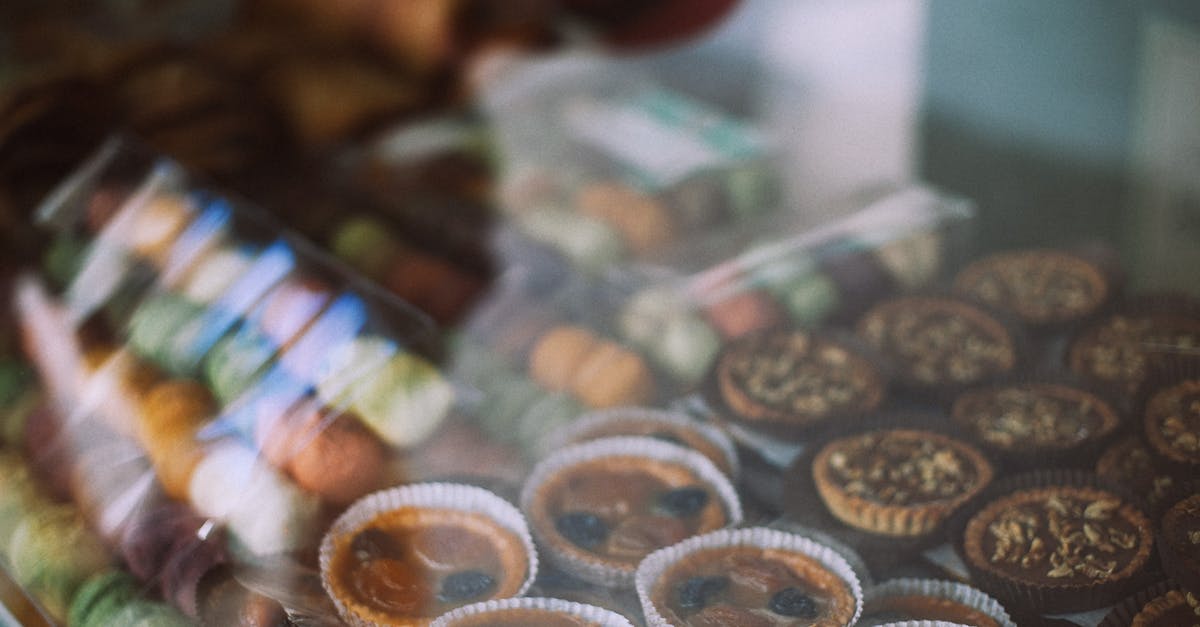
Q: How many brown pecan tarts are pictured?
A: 11